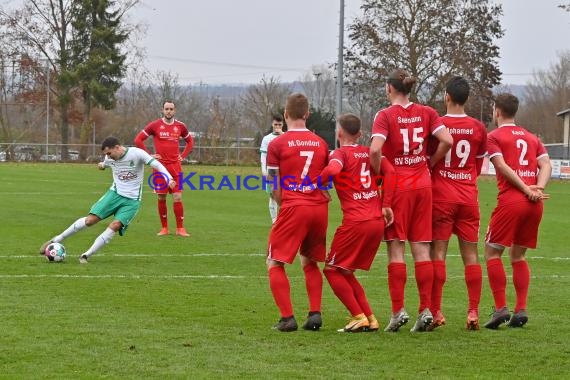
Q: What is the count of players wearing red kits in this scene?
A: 6